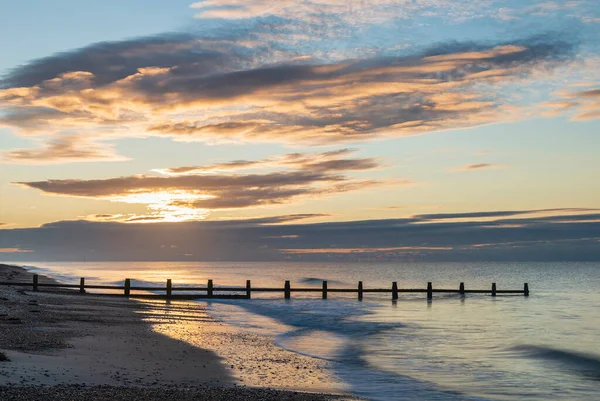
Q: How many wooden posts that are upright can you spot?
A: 14